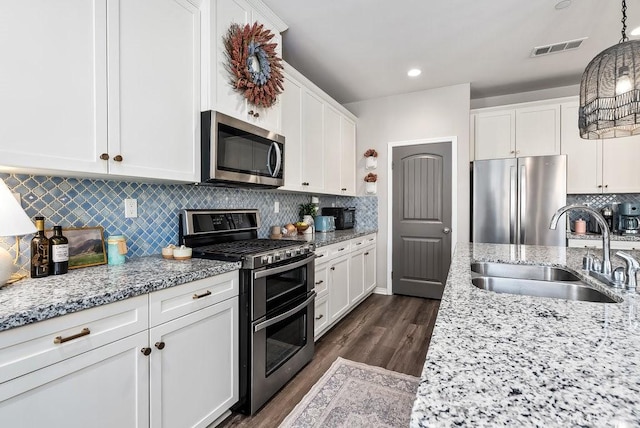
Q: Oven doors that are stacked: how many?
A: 2